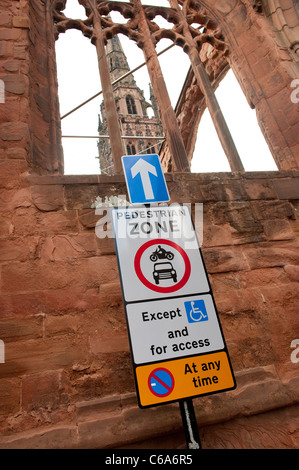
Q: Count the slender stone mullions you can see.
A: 3